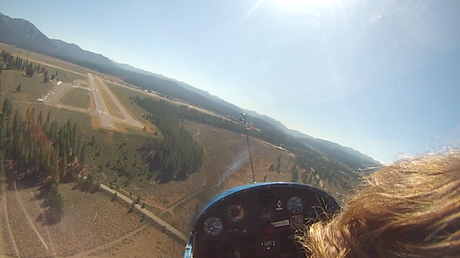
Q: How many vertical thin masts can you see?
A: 1